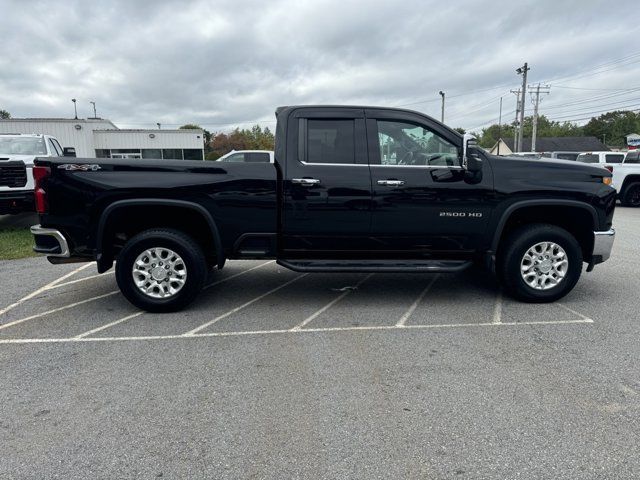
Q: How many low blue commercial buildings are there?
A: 0